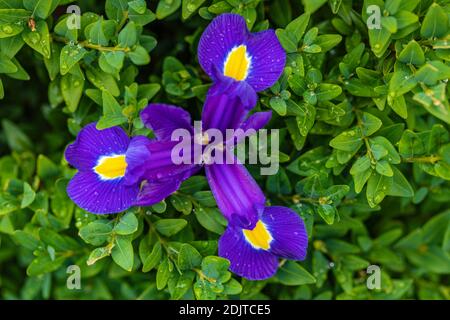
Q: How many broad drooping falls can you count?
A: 3